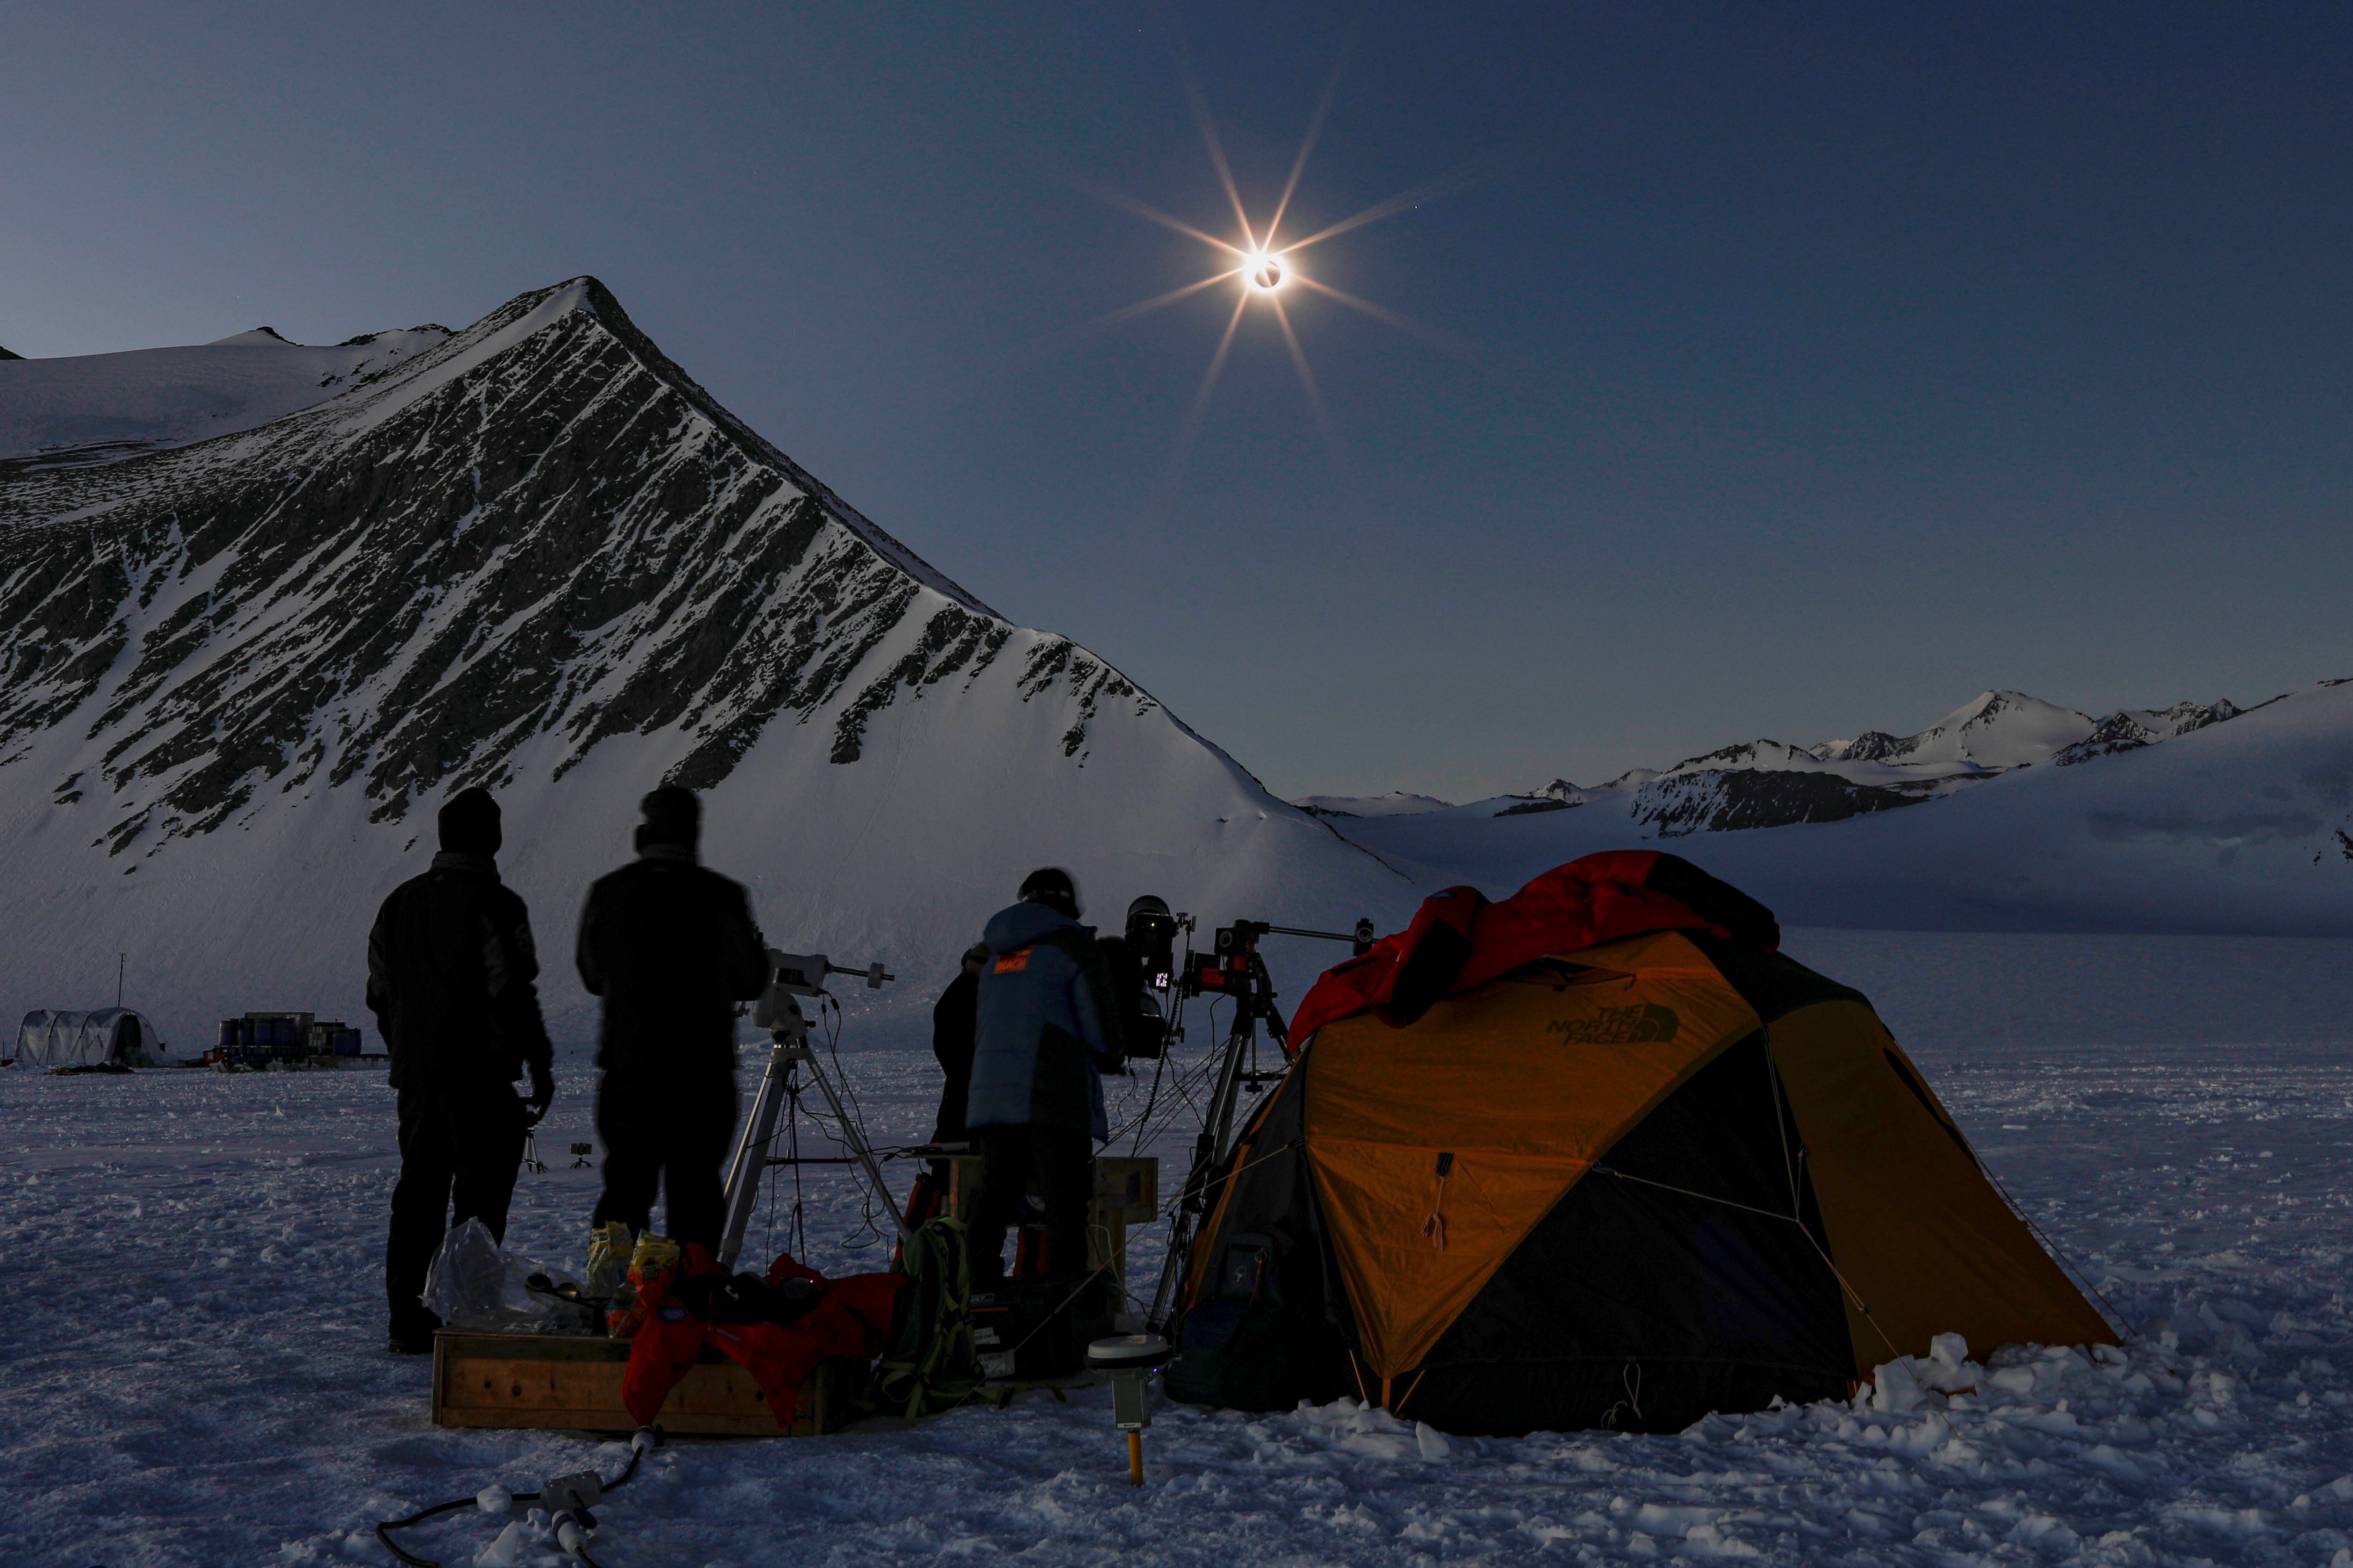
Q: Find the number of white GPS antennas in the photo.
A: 1